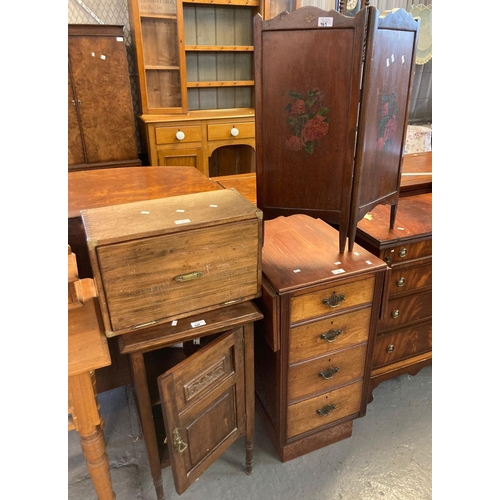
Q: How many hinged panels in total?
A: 2